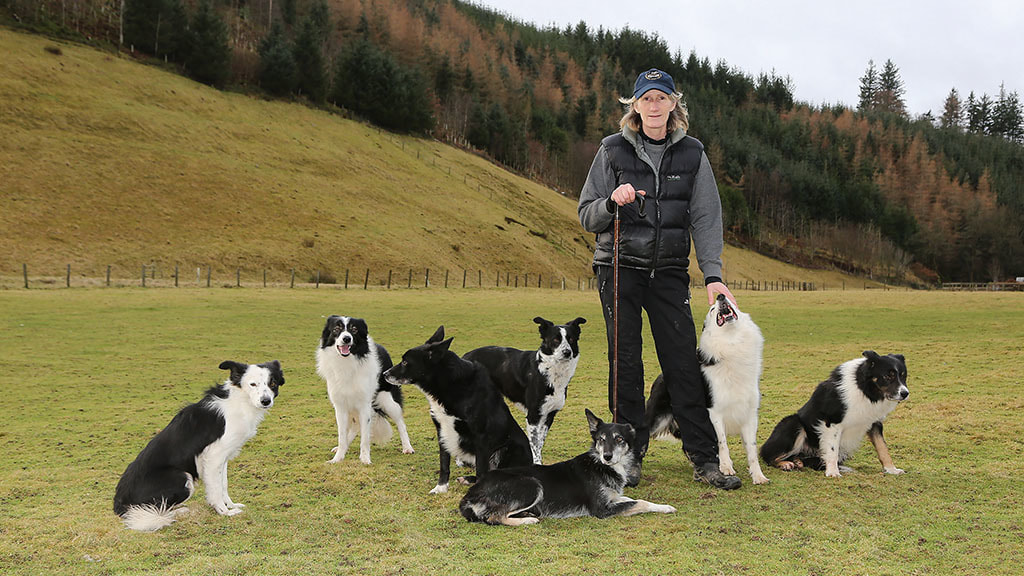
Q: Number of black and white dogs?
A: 7